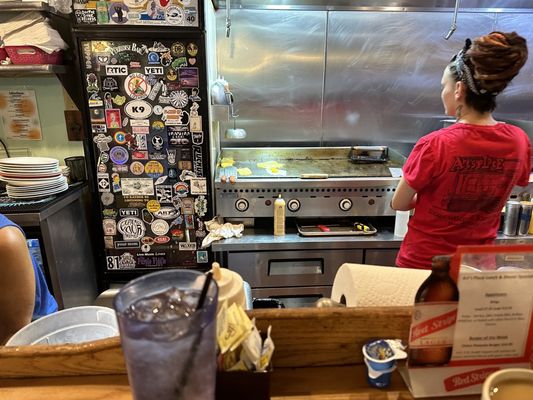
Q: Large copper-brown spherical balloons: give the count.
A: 0